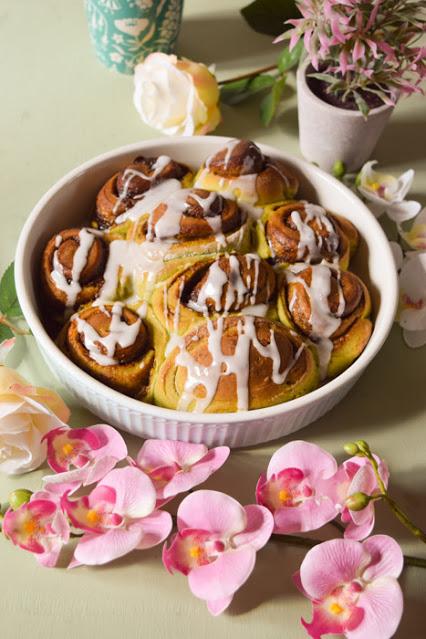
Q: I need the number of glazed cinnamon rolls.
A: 9